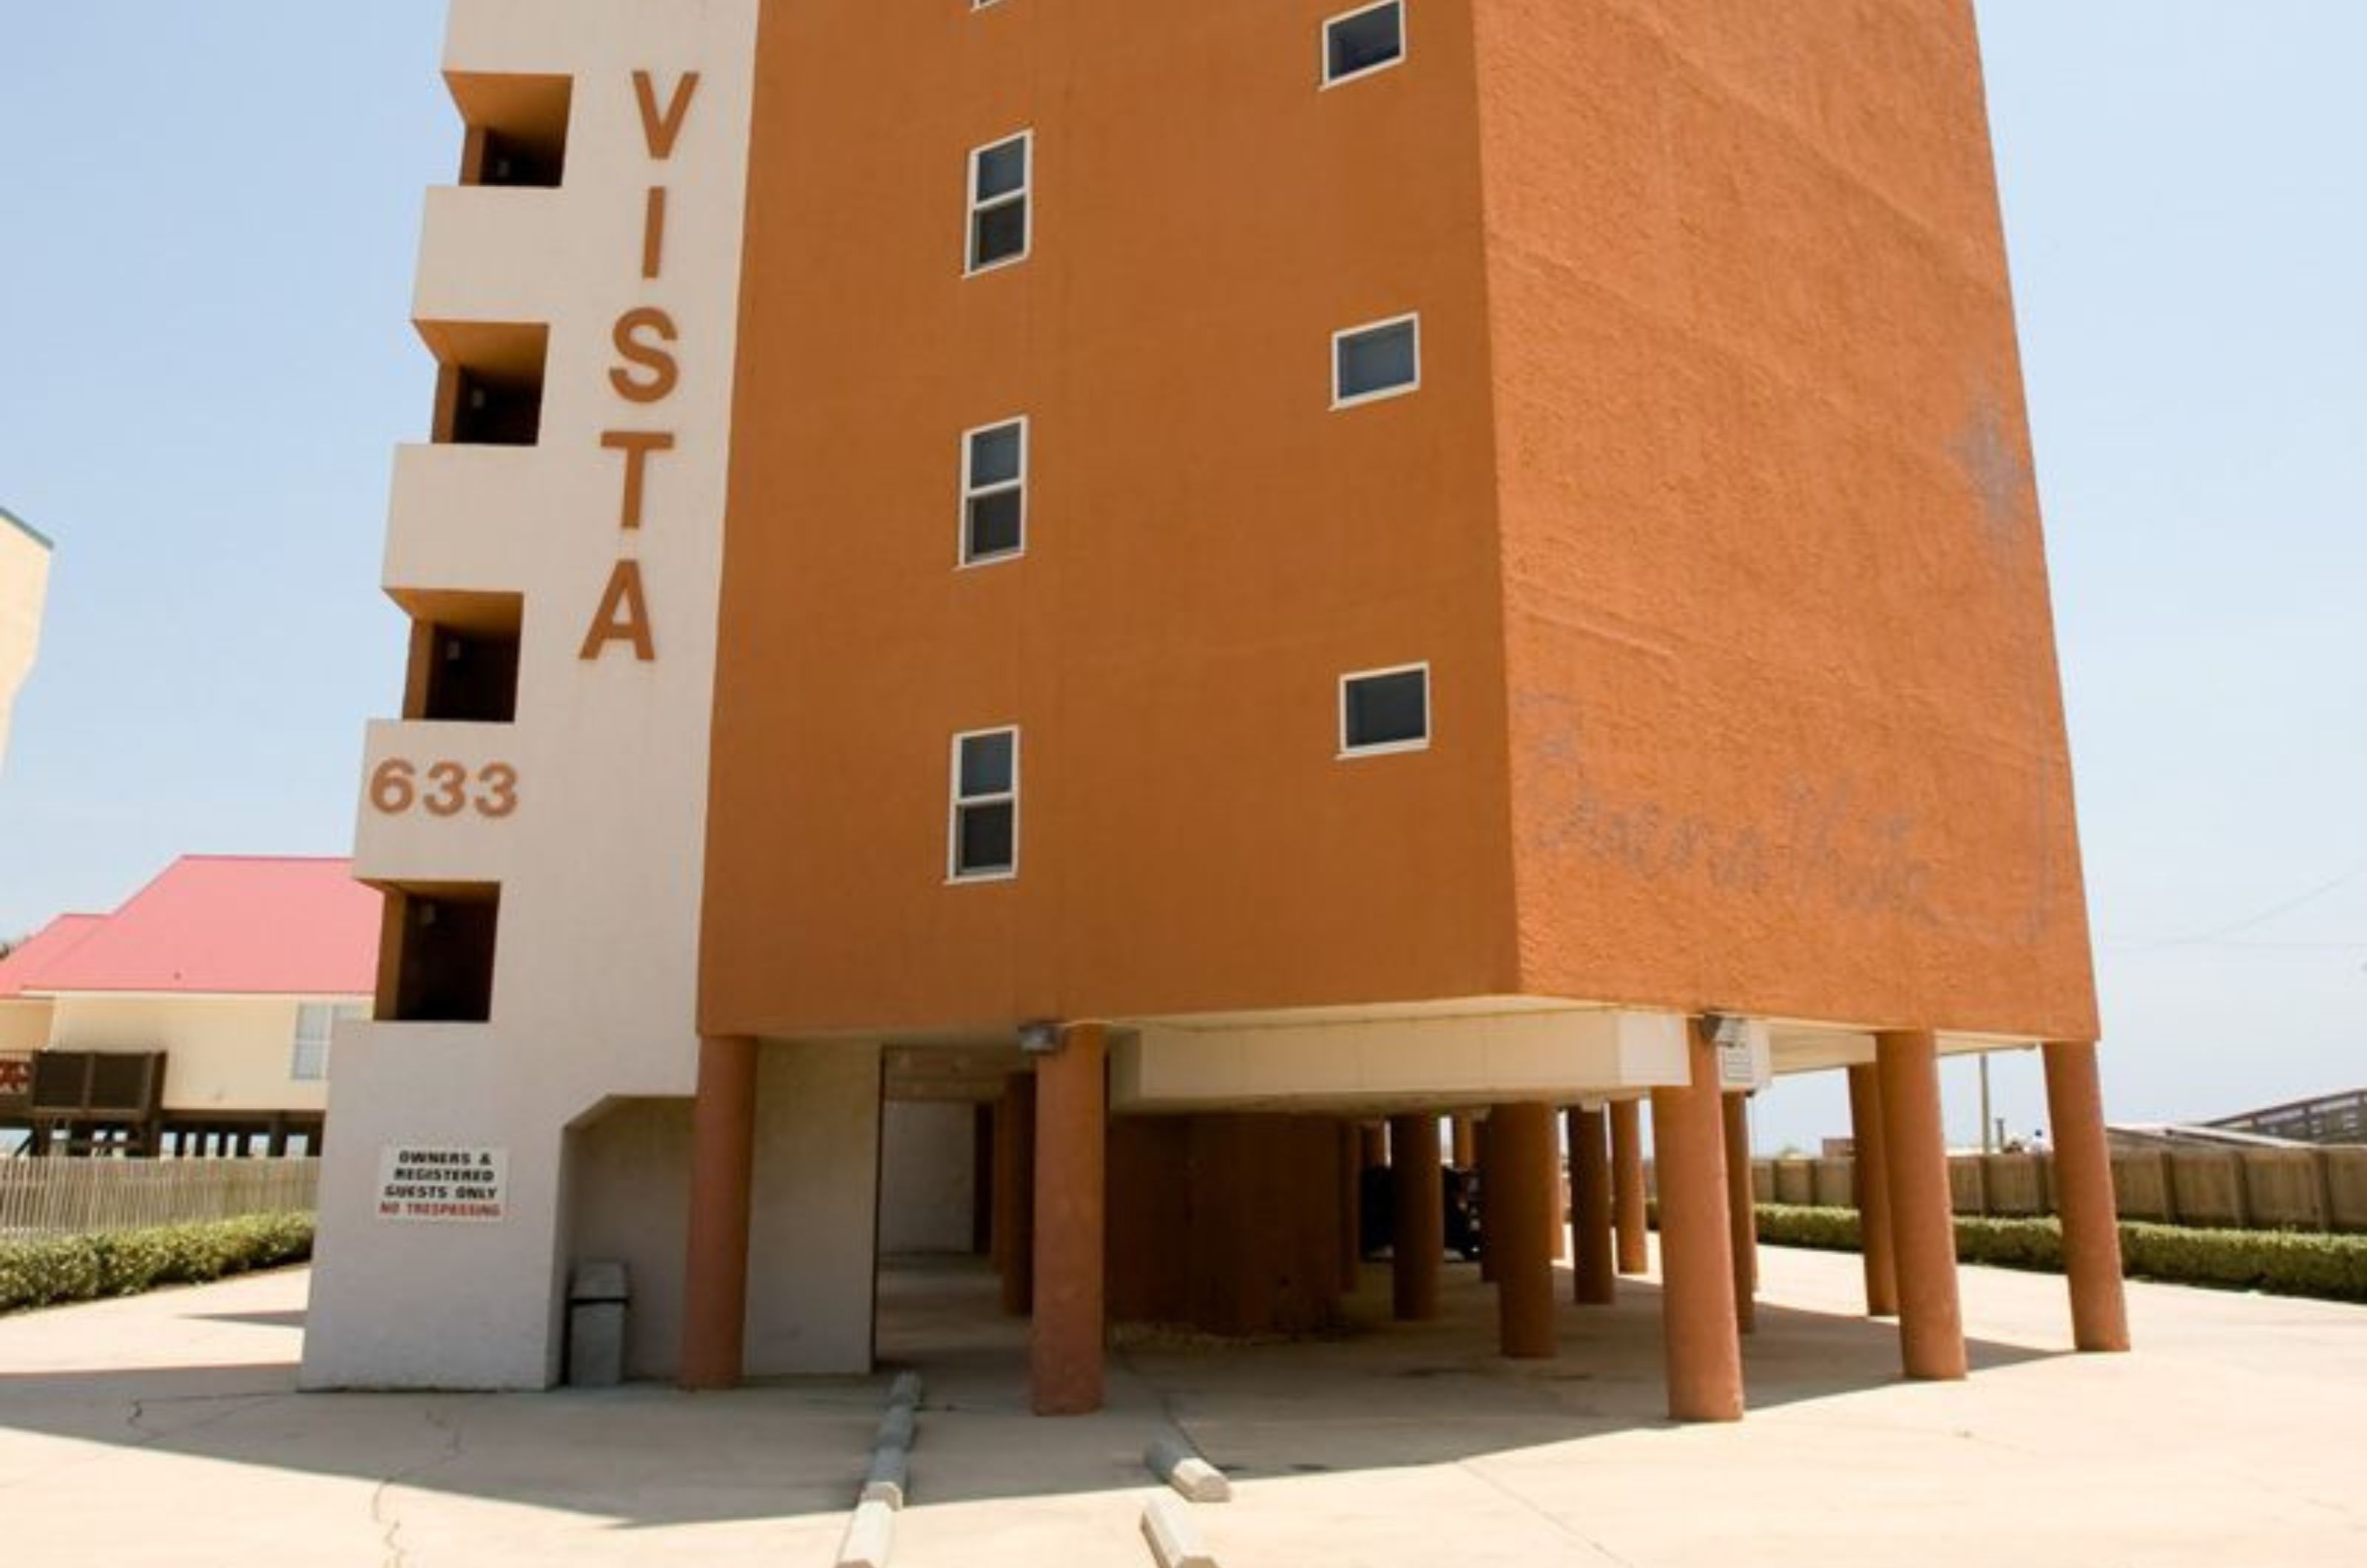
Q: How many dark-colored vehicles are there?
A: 1